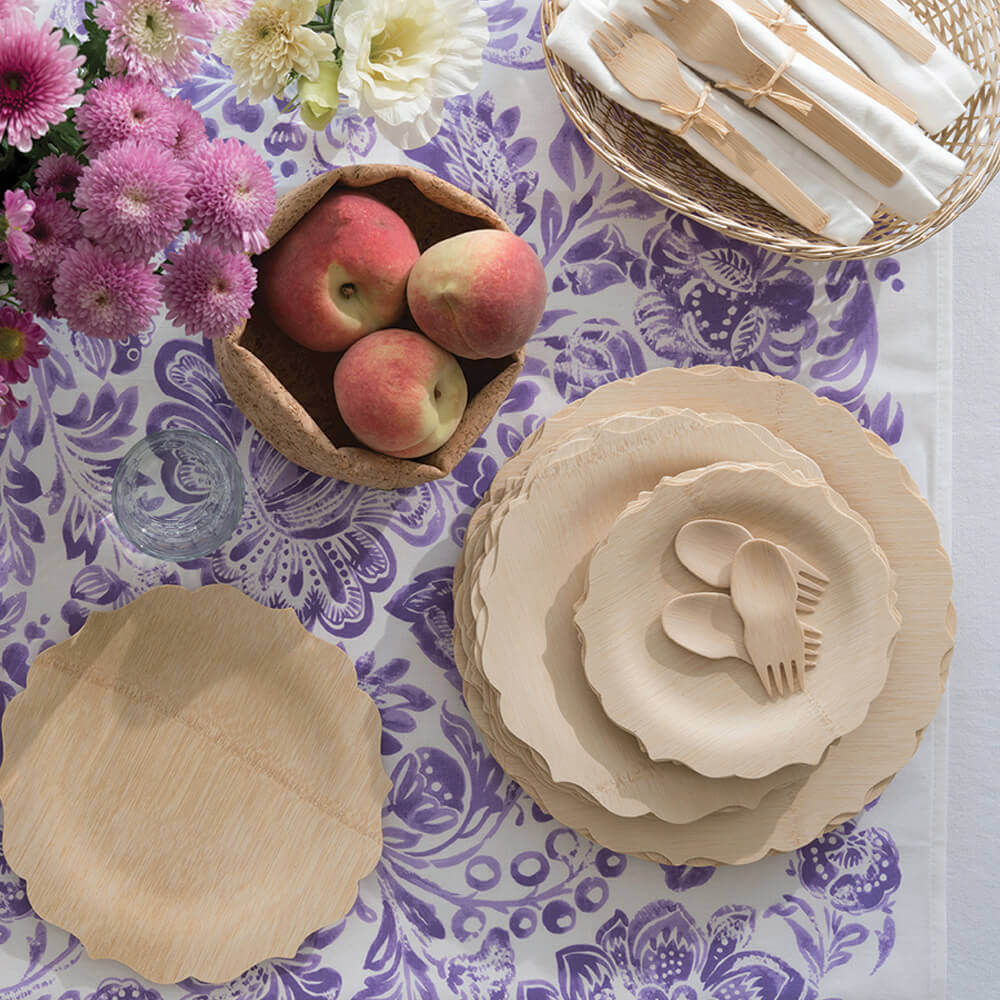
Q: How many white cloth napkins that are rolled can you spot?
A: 4